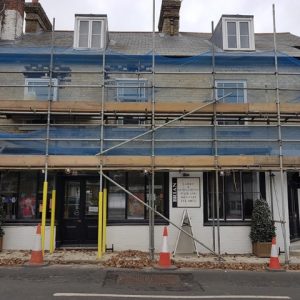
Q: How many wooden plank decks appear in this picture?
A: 2